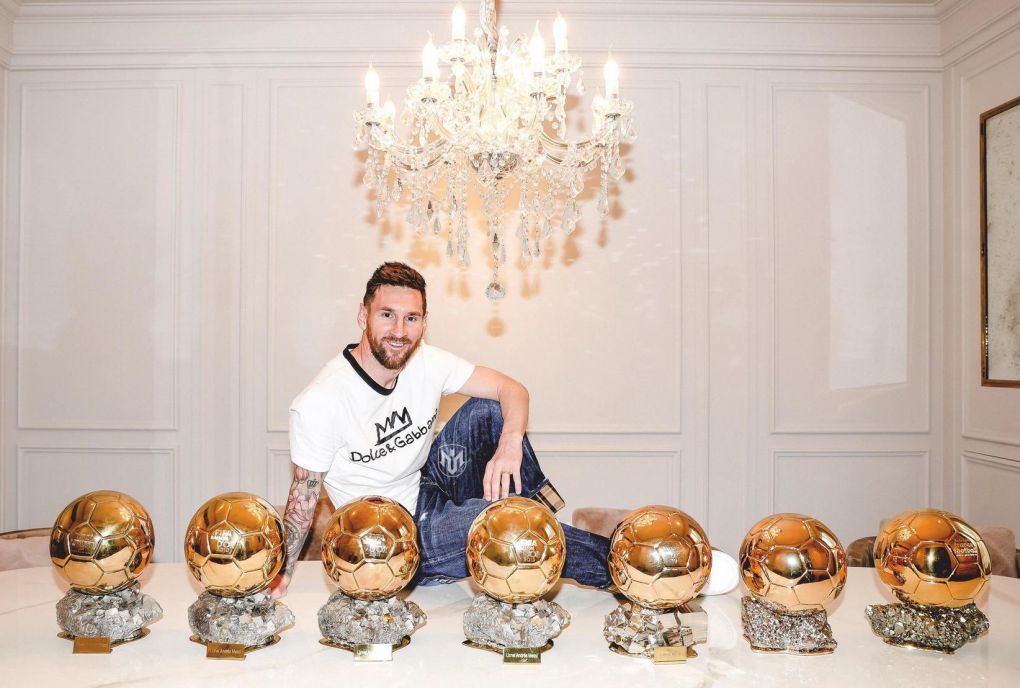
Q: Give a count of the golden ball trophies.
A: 7